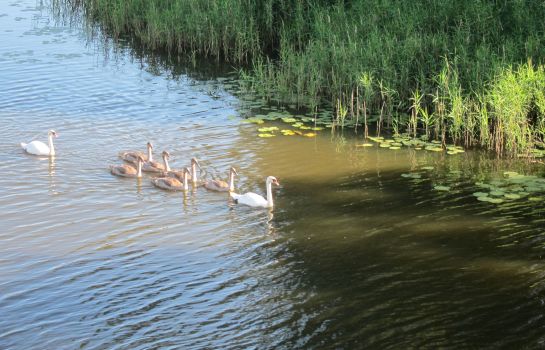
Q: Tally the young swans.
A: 6